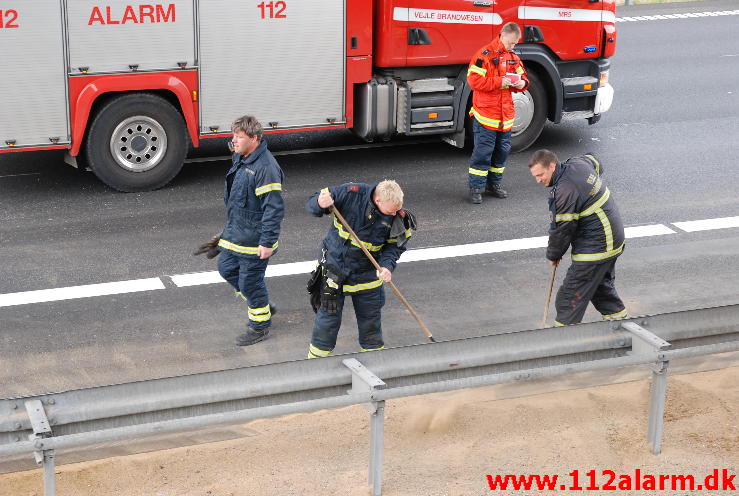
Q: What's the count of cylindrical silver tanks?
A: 1